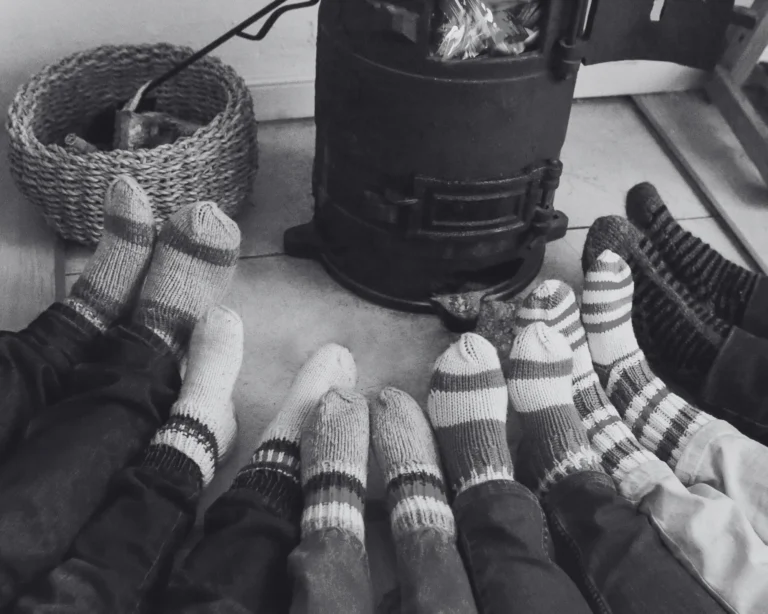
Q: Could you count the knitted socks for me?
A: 12